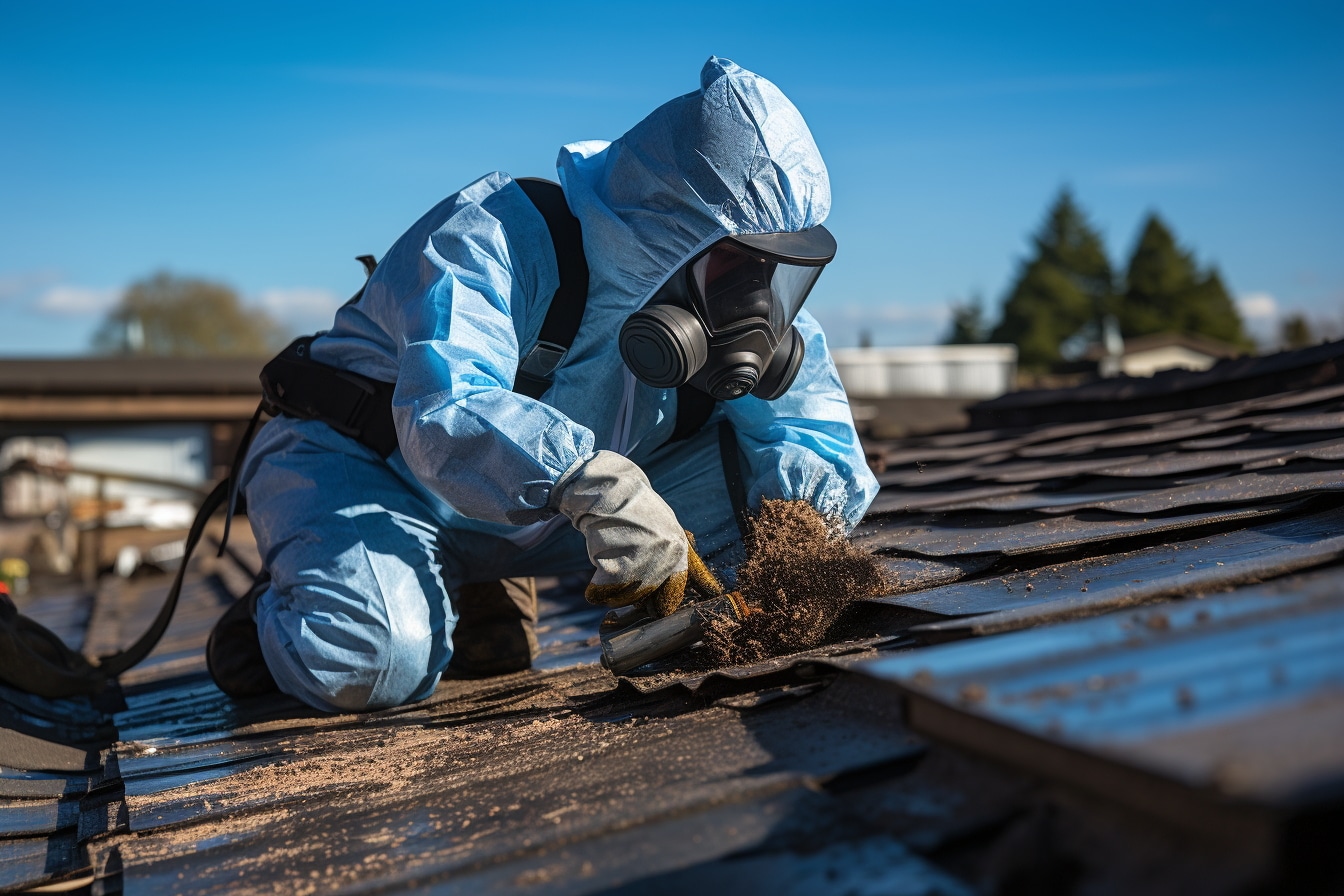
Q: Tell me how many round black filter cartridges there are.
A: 2